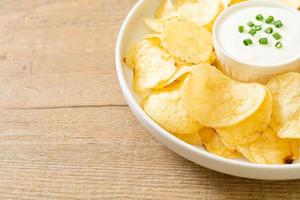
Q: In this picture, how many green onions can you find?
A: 12